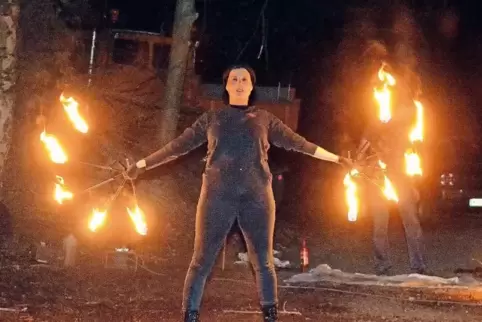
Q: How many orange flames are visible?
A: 10